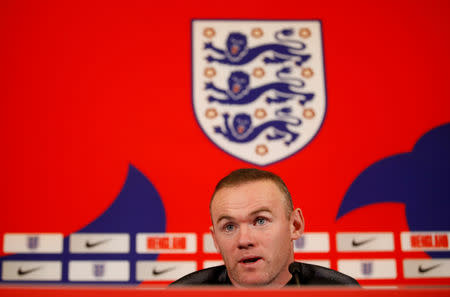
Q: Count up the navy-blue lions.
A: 3